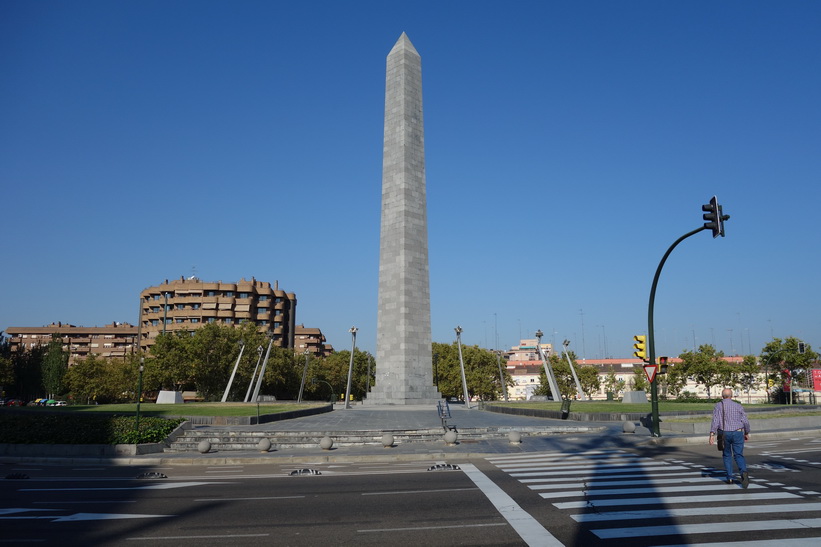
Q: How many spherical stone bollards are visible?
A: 7